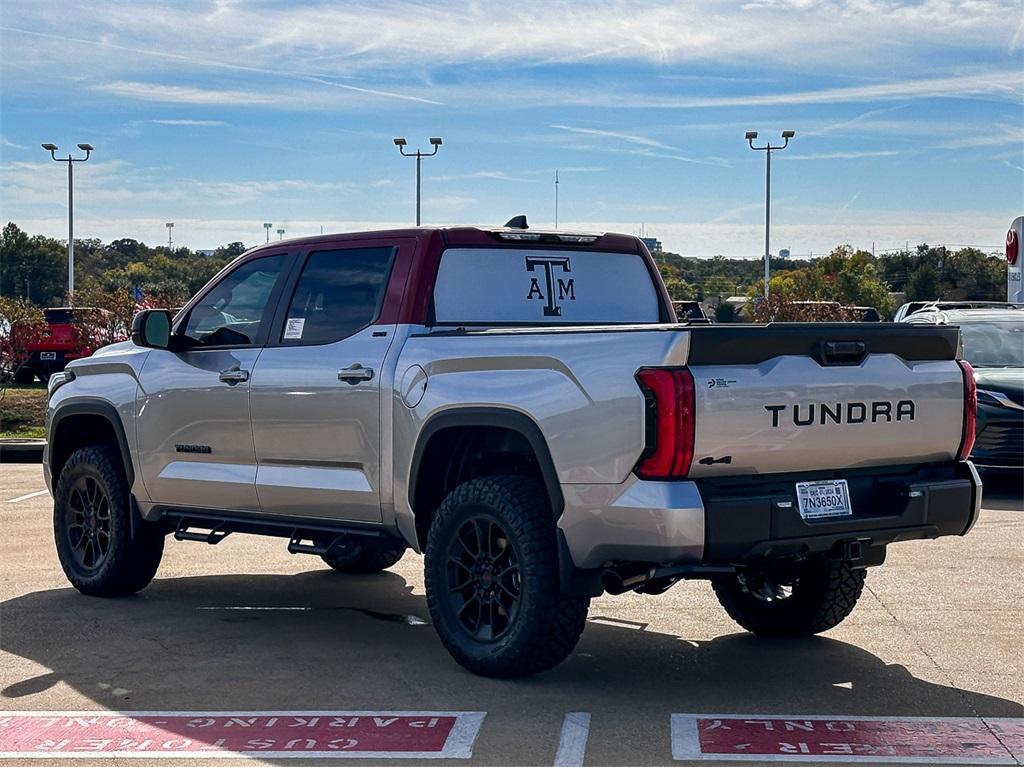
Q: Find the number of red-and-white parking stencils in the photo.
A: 2